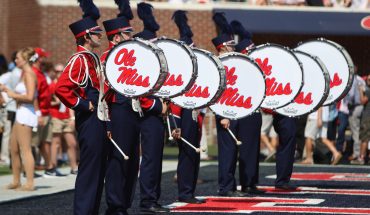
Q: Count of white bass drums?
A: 7